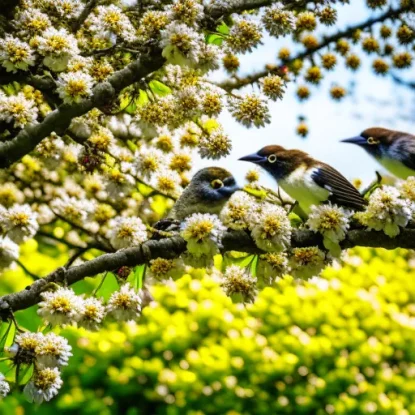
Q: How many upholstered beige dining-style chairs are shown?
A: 0